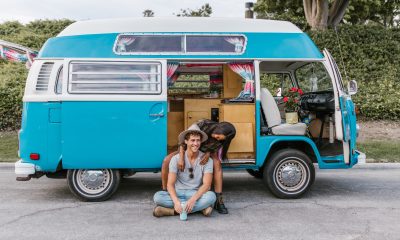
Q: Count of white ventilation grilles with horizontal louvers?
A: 1